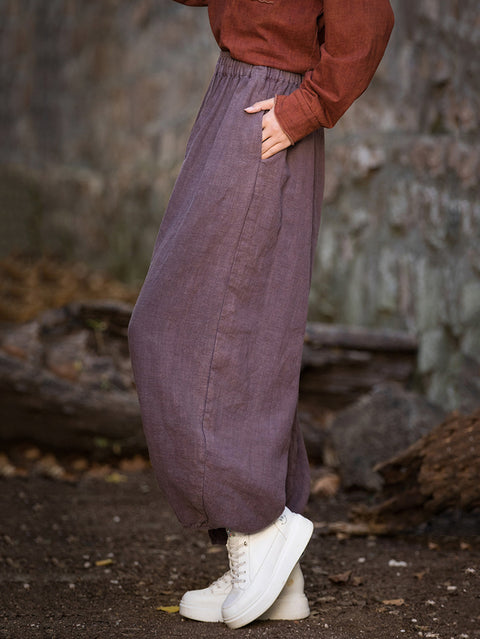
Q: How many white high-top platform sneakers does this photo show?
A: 2